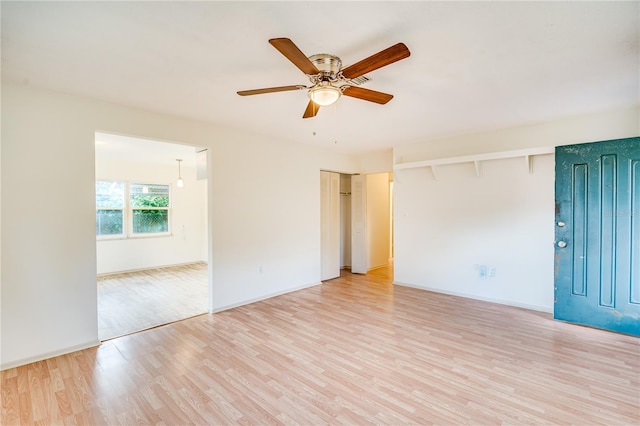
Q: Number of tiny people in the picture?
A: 0